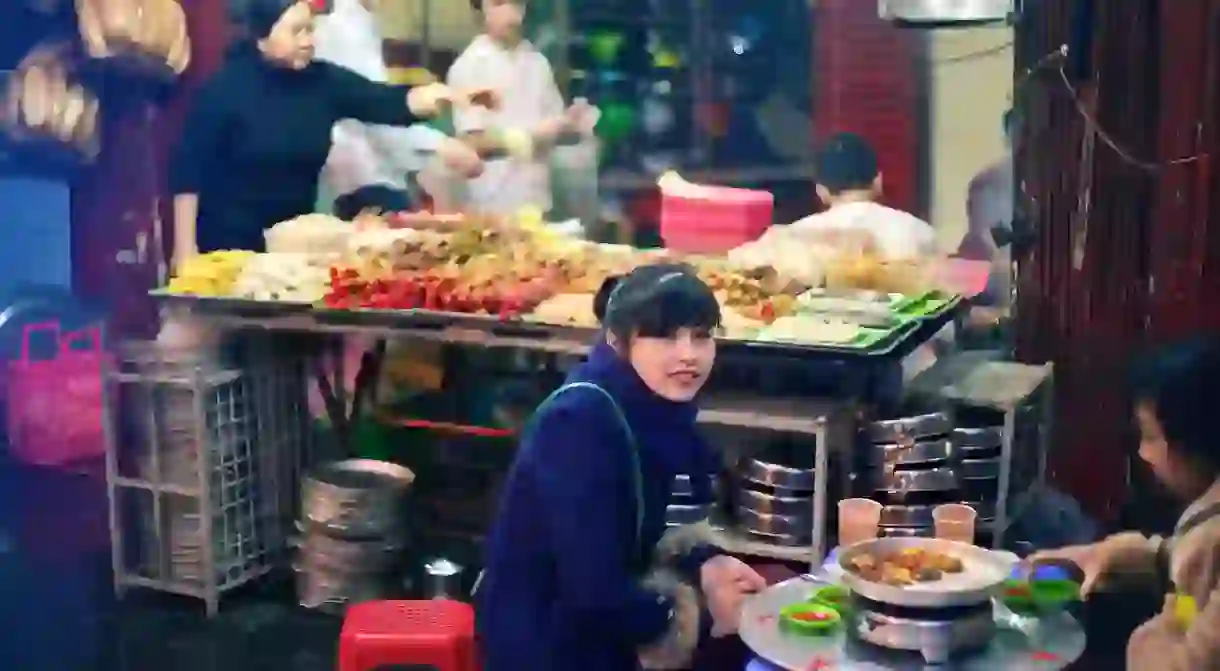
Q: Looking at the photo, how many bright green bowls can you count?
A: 4